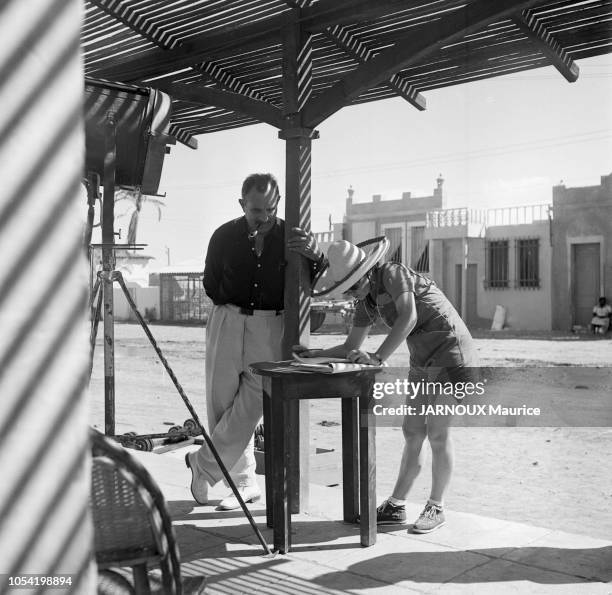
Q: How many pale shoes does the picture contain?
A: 2